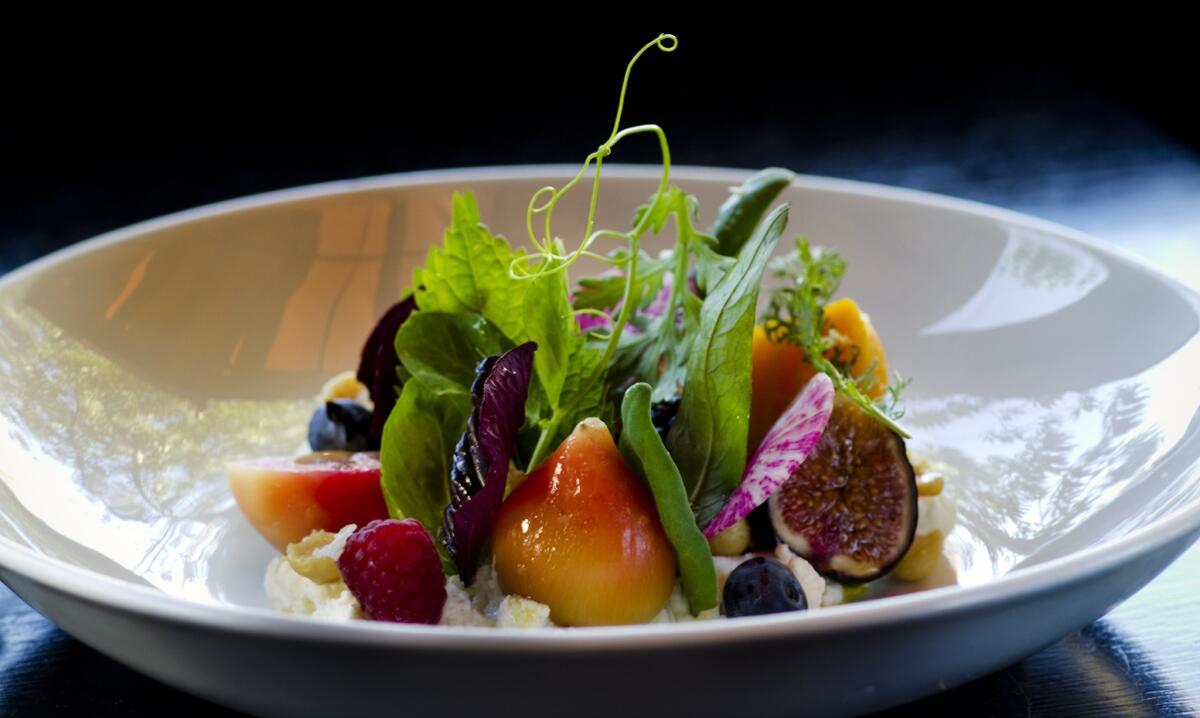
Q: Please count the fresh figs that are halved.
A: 1